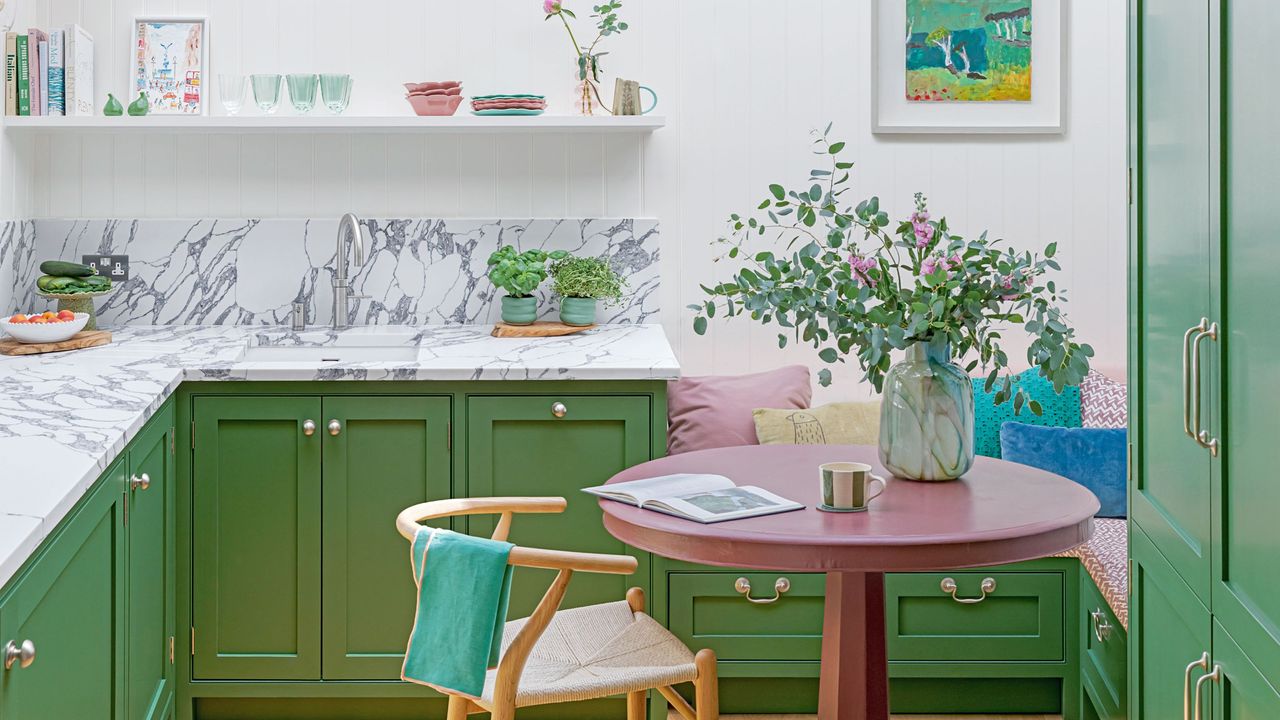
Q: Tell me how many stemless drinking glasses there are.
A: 4